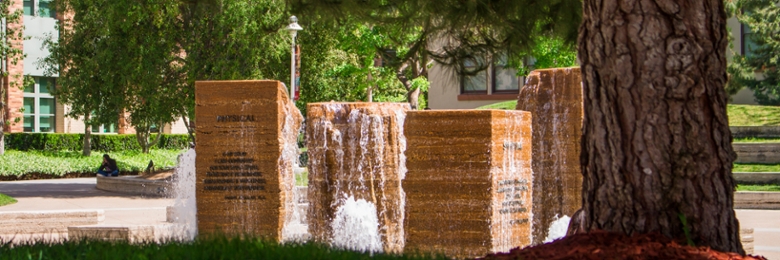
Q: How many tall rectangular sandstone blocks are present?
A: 4